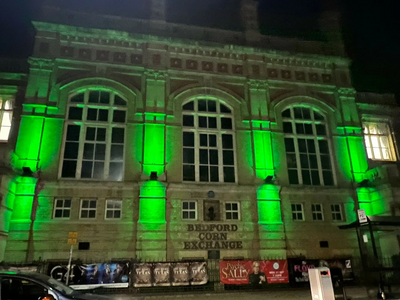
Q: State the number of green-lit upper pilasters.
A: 4